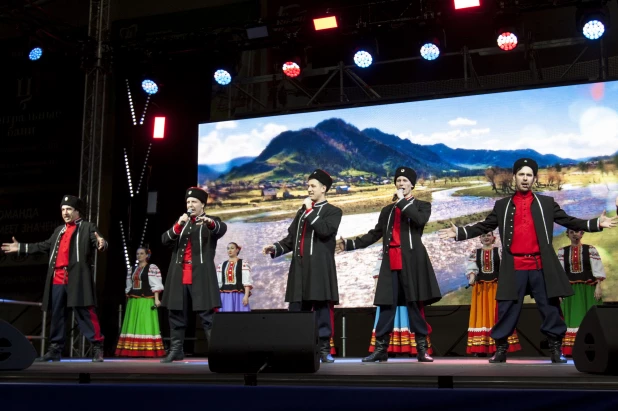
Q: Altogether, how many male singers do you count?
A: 5